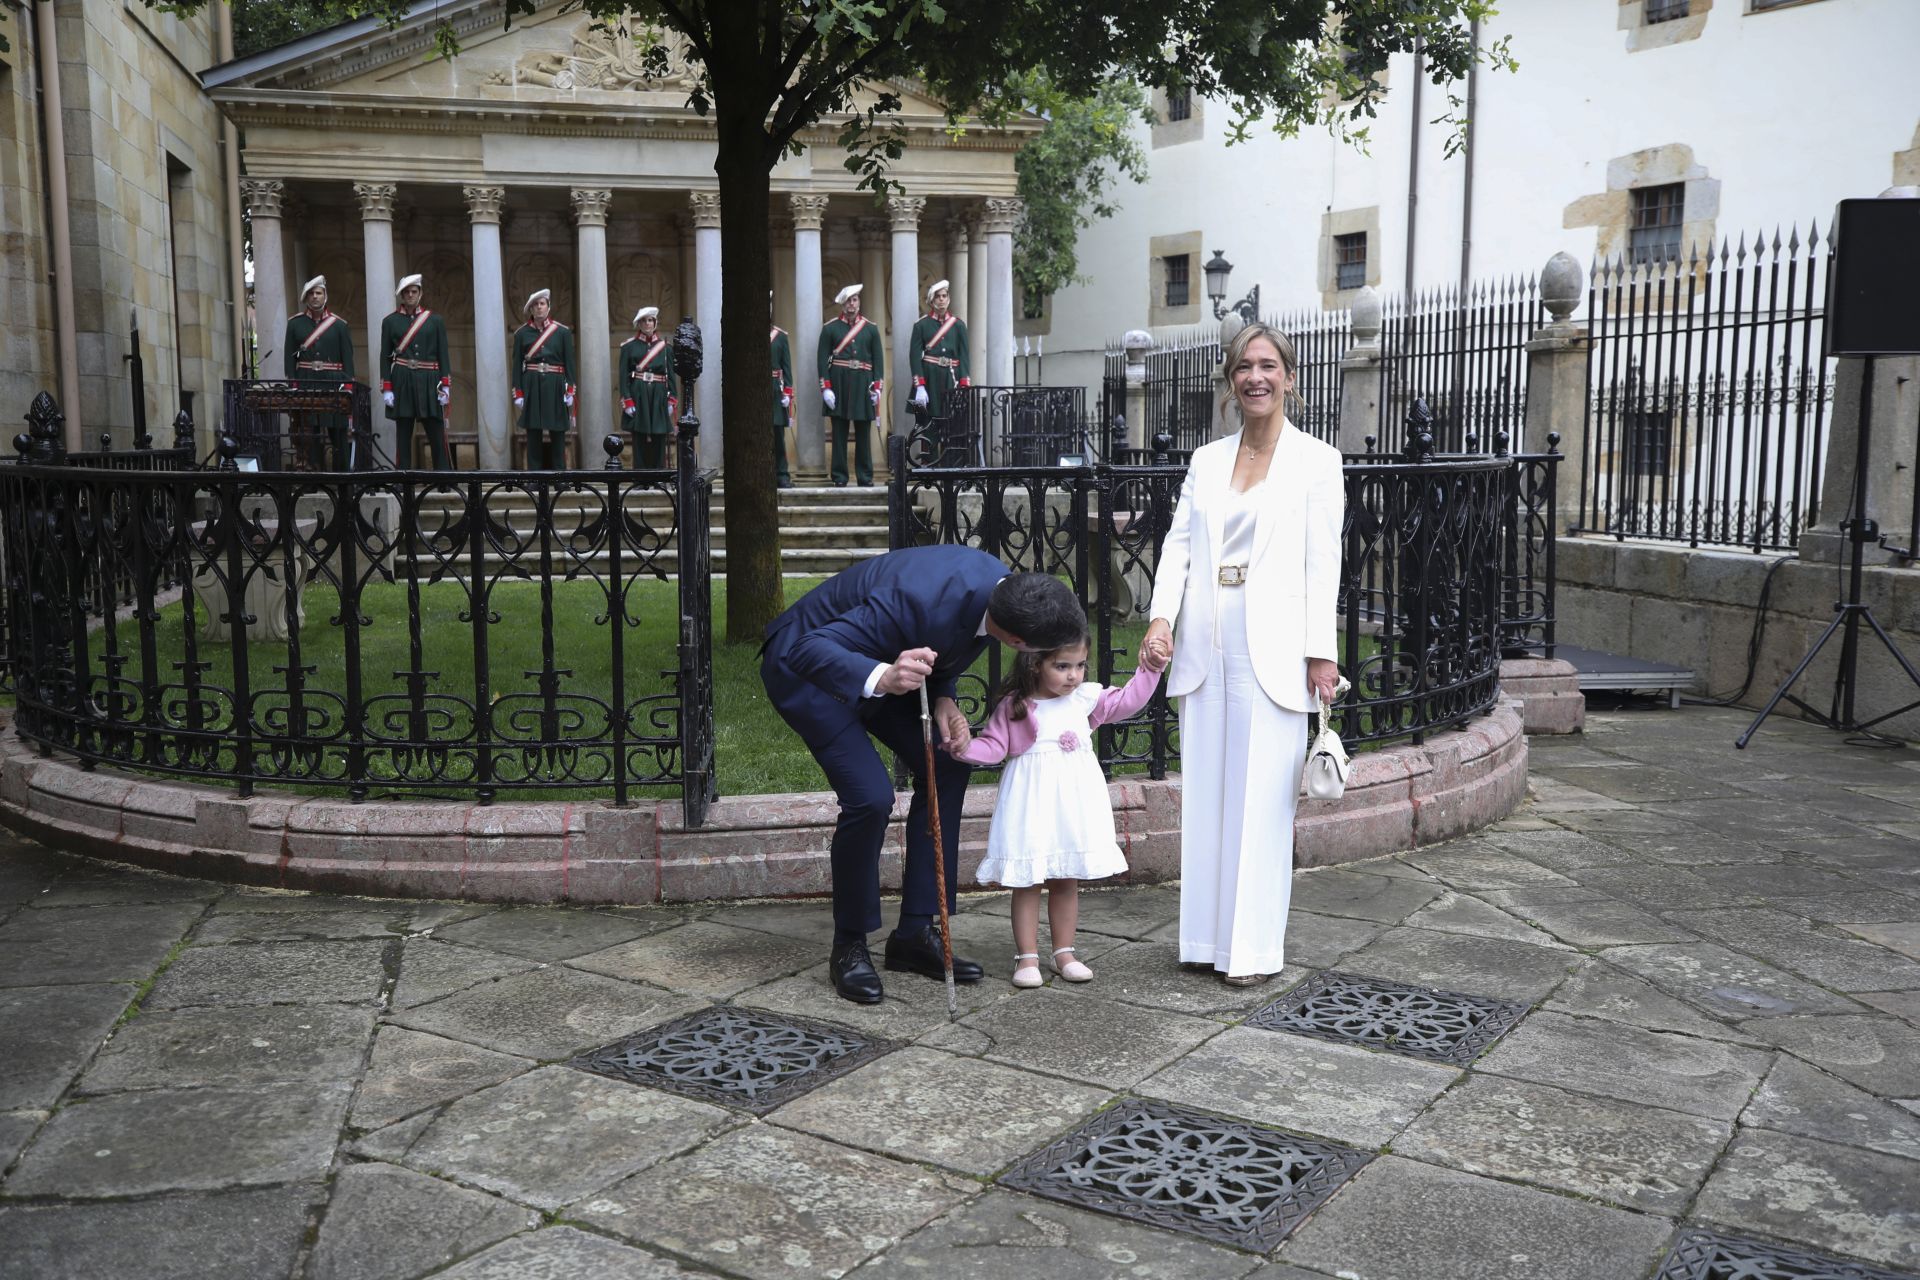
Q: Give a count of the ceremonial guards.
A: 7